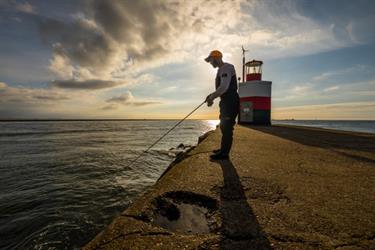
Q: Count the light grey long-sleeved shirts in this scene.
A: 1